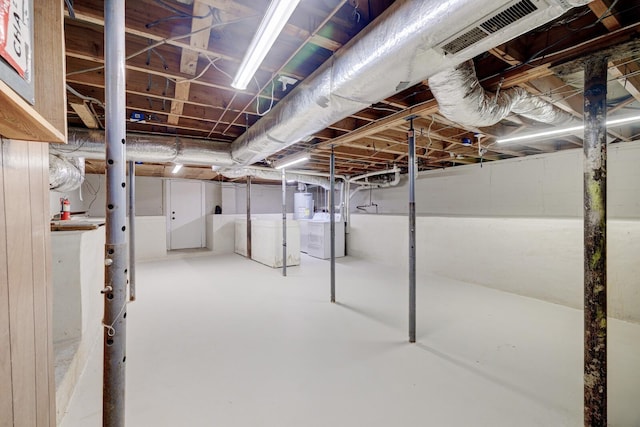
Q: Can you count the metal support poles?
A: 7